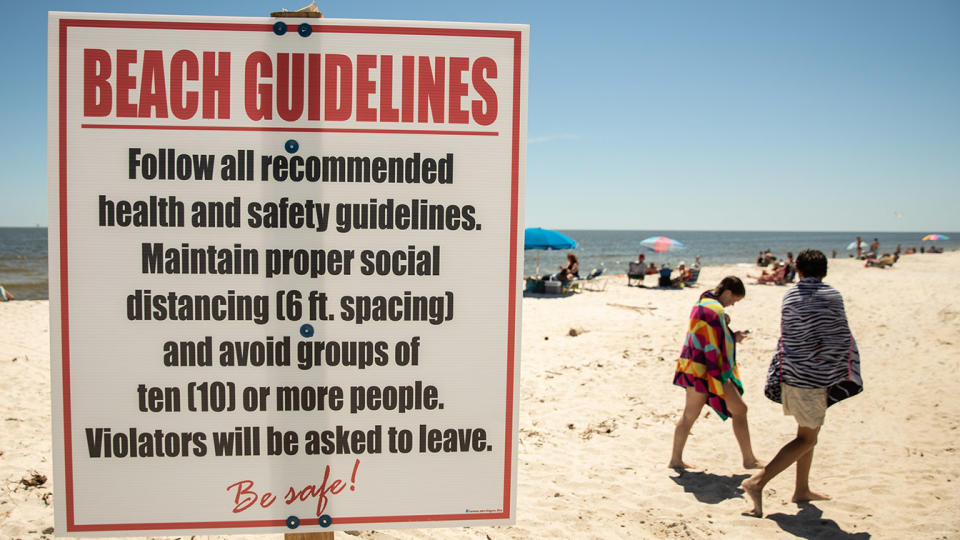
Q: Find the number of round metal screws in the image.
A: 6